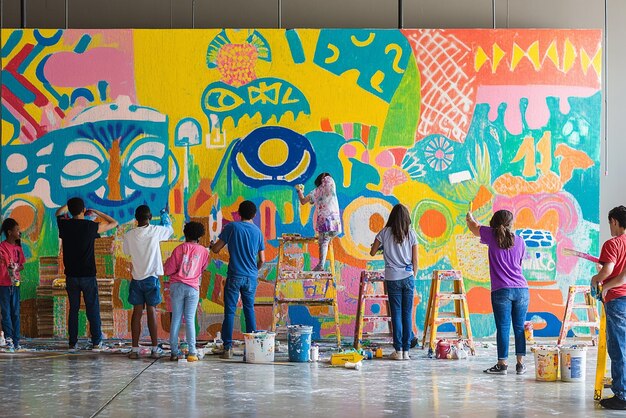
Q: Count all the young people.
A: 9